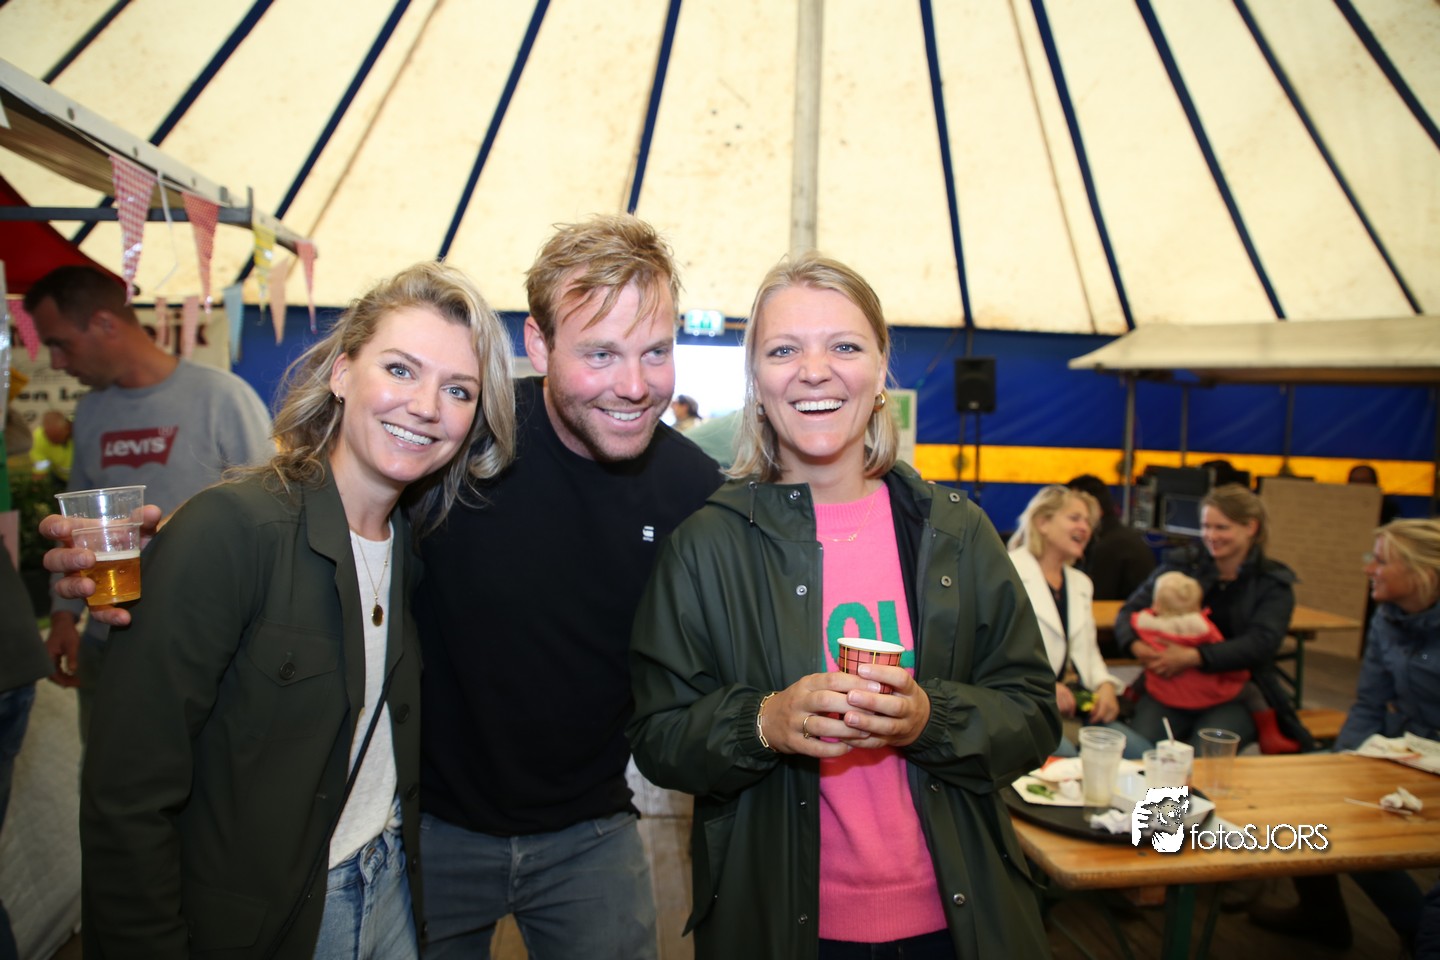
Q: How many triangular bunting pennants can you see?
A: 9